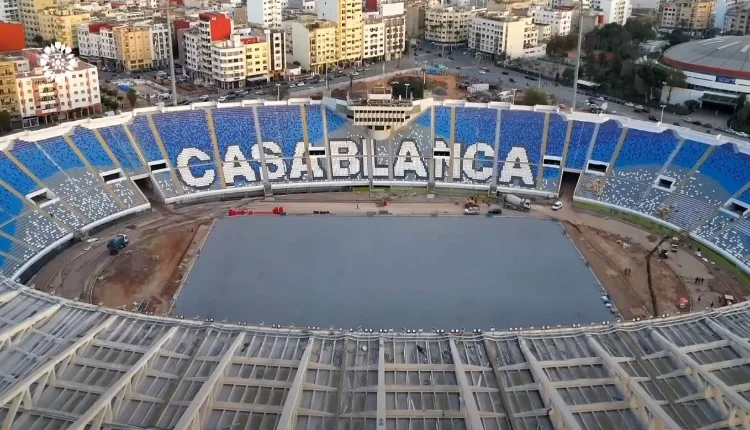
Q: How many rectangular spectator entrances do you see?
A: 9